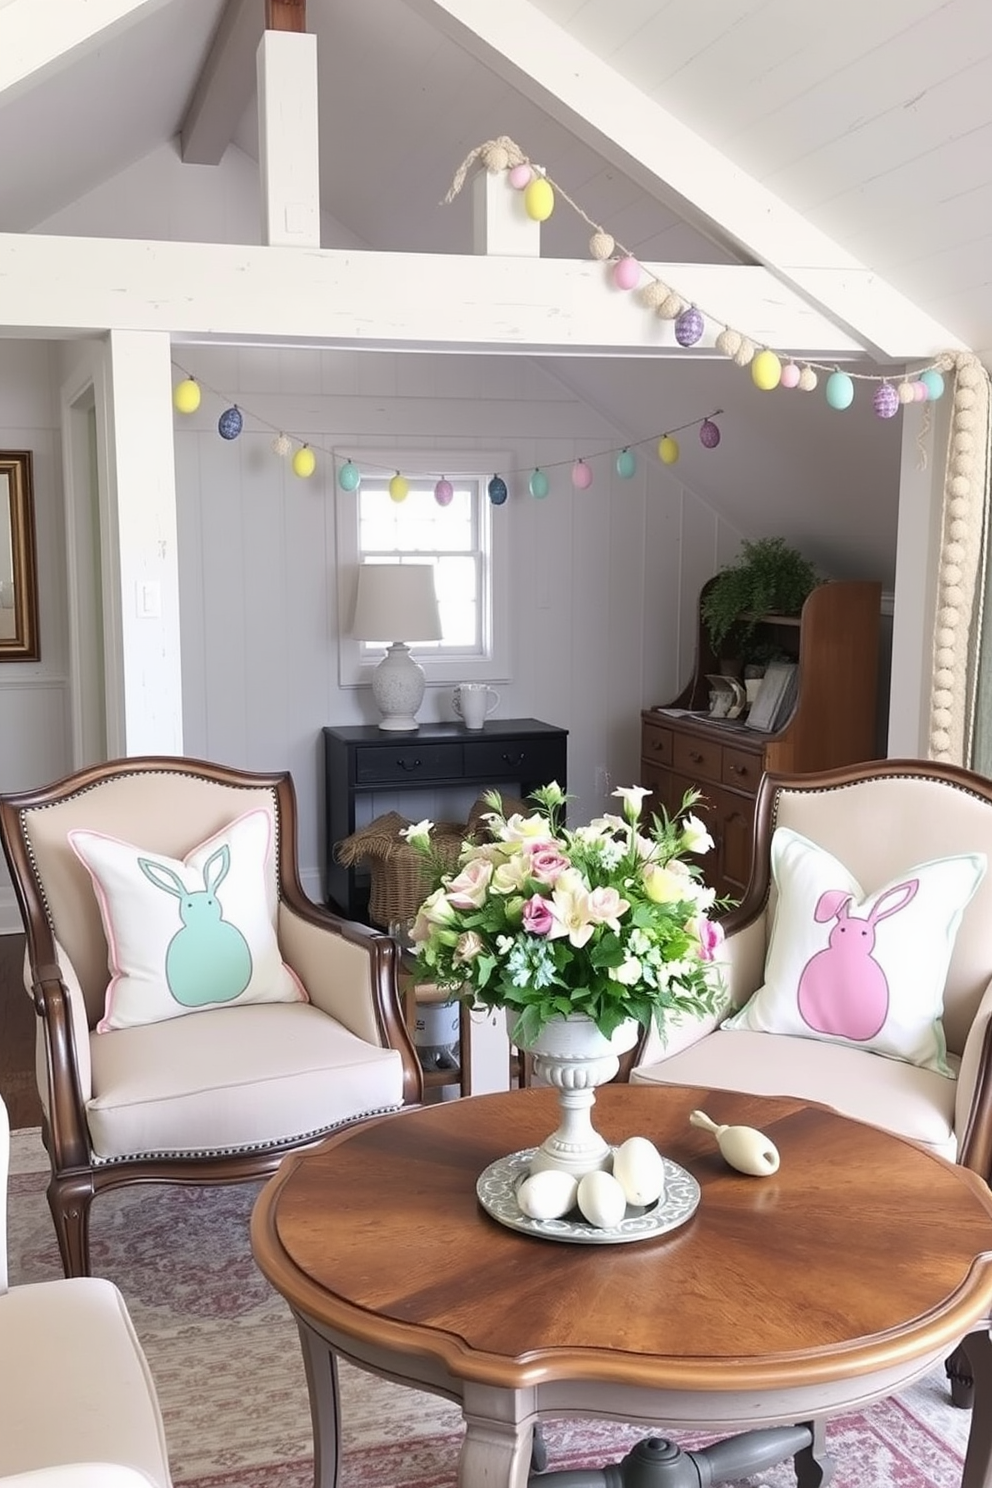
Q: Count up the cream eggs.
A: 3